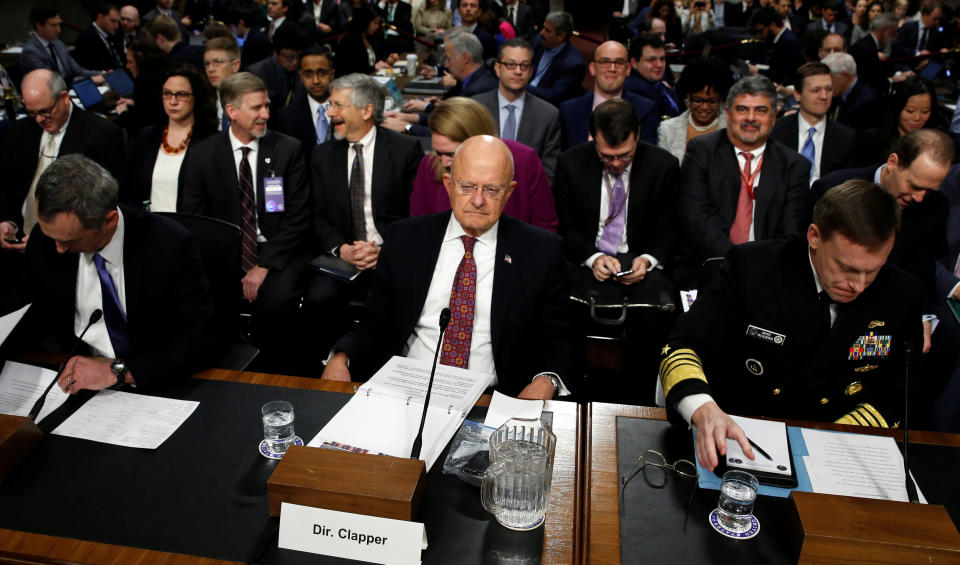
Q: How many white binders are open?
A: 1